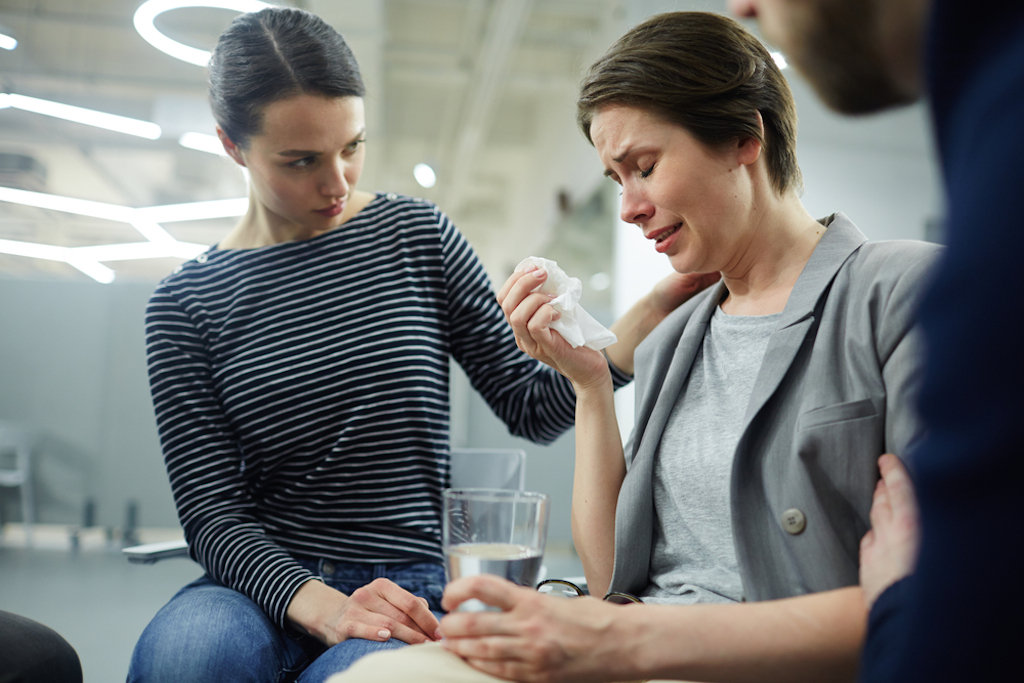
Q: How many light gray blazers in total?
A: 1